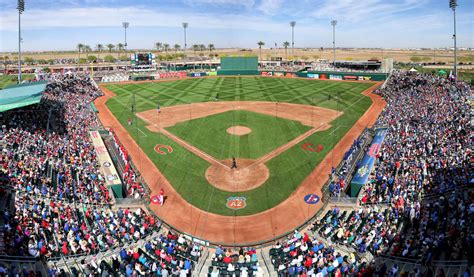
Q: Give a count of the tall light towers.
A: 6